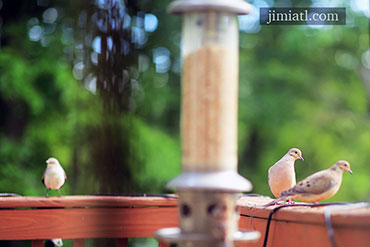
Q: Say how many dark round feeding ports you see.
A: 2